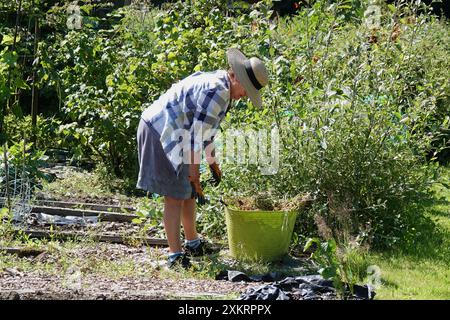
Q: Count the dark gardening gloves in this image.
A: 2